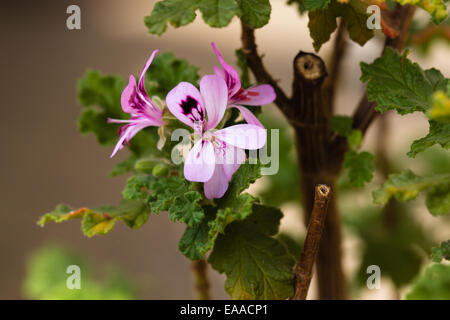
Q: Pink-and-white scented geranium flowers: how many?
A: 3